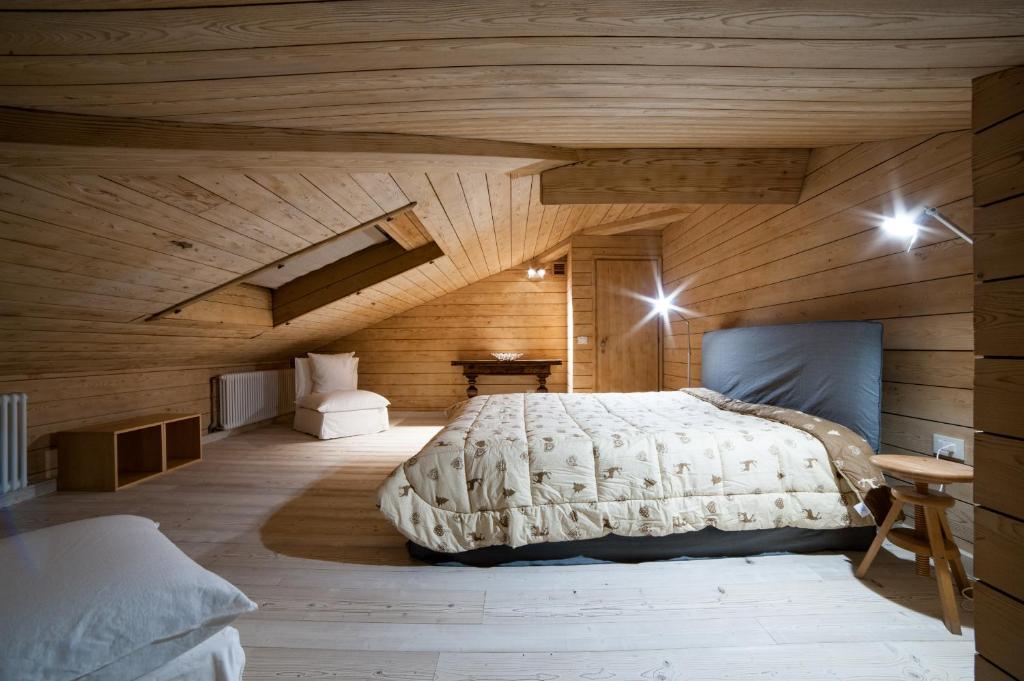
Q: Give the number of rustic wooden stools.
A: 1